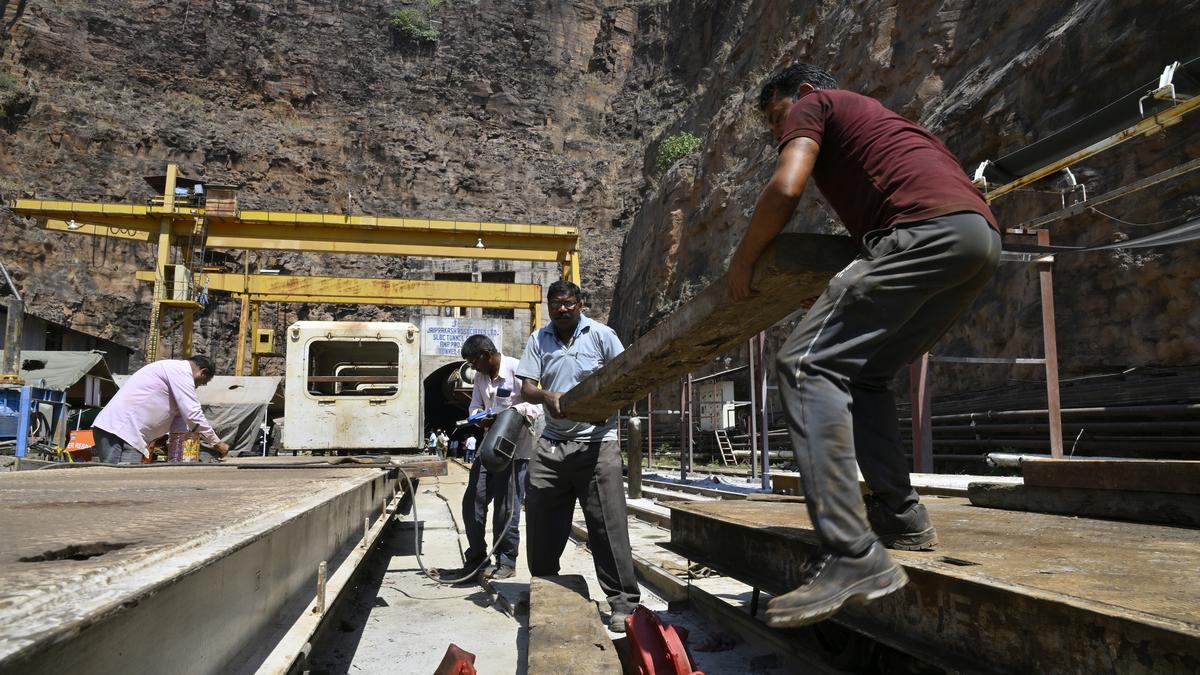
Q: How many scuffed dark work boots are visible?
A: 2